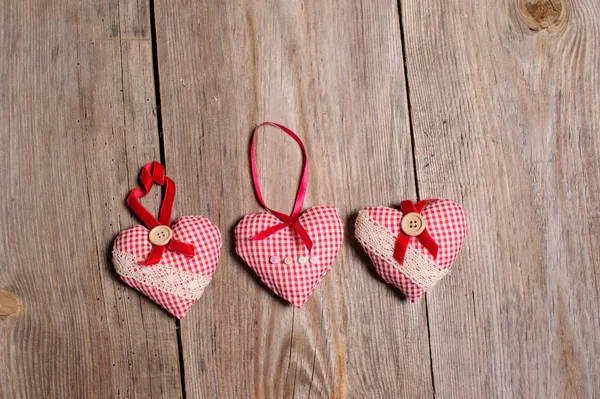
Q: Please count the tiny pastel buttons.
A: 4